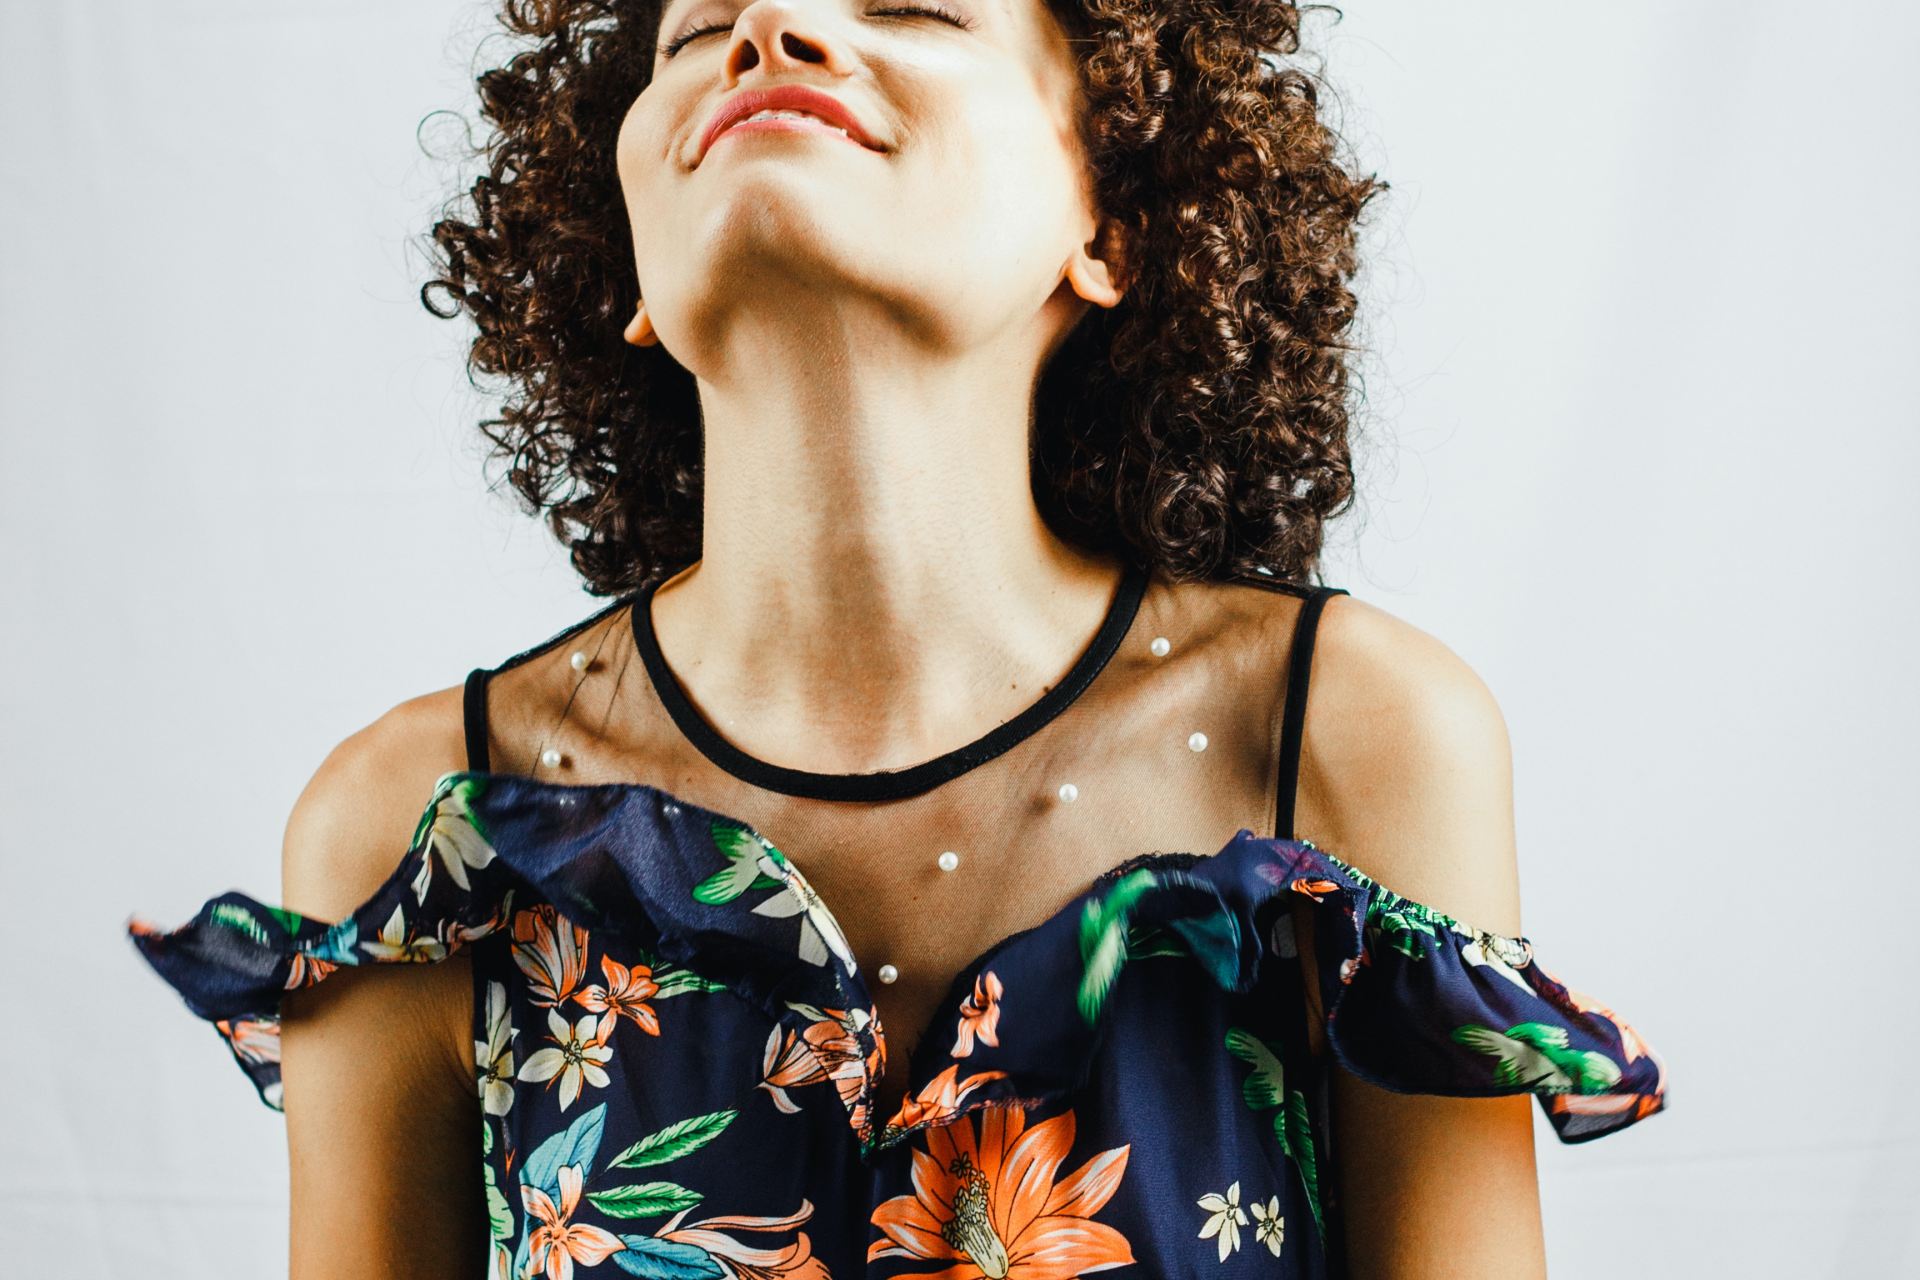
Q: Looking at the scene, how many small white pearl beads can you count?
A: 7